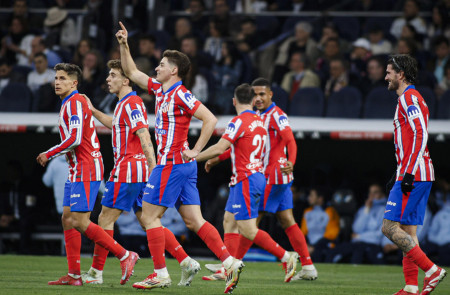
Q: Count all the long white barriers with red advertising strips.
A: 1